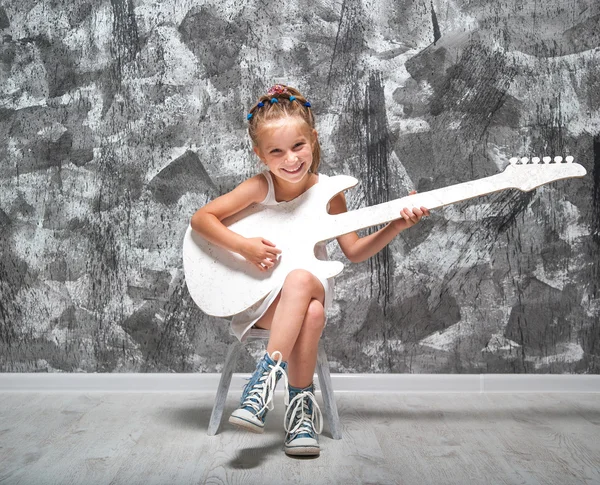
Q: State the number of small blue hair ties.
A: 5